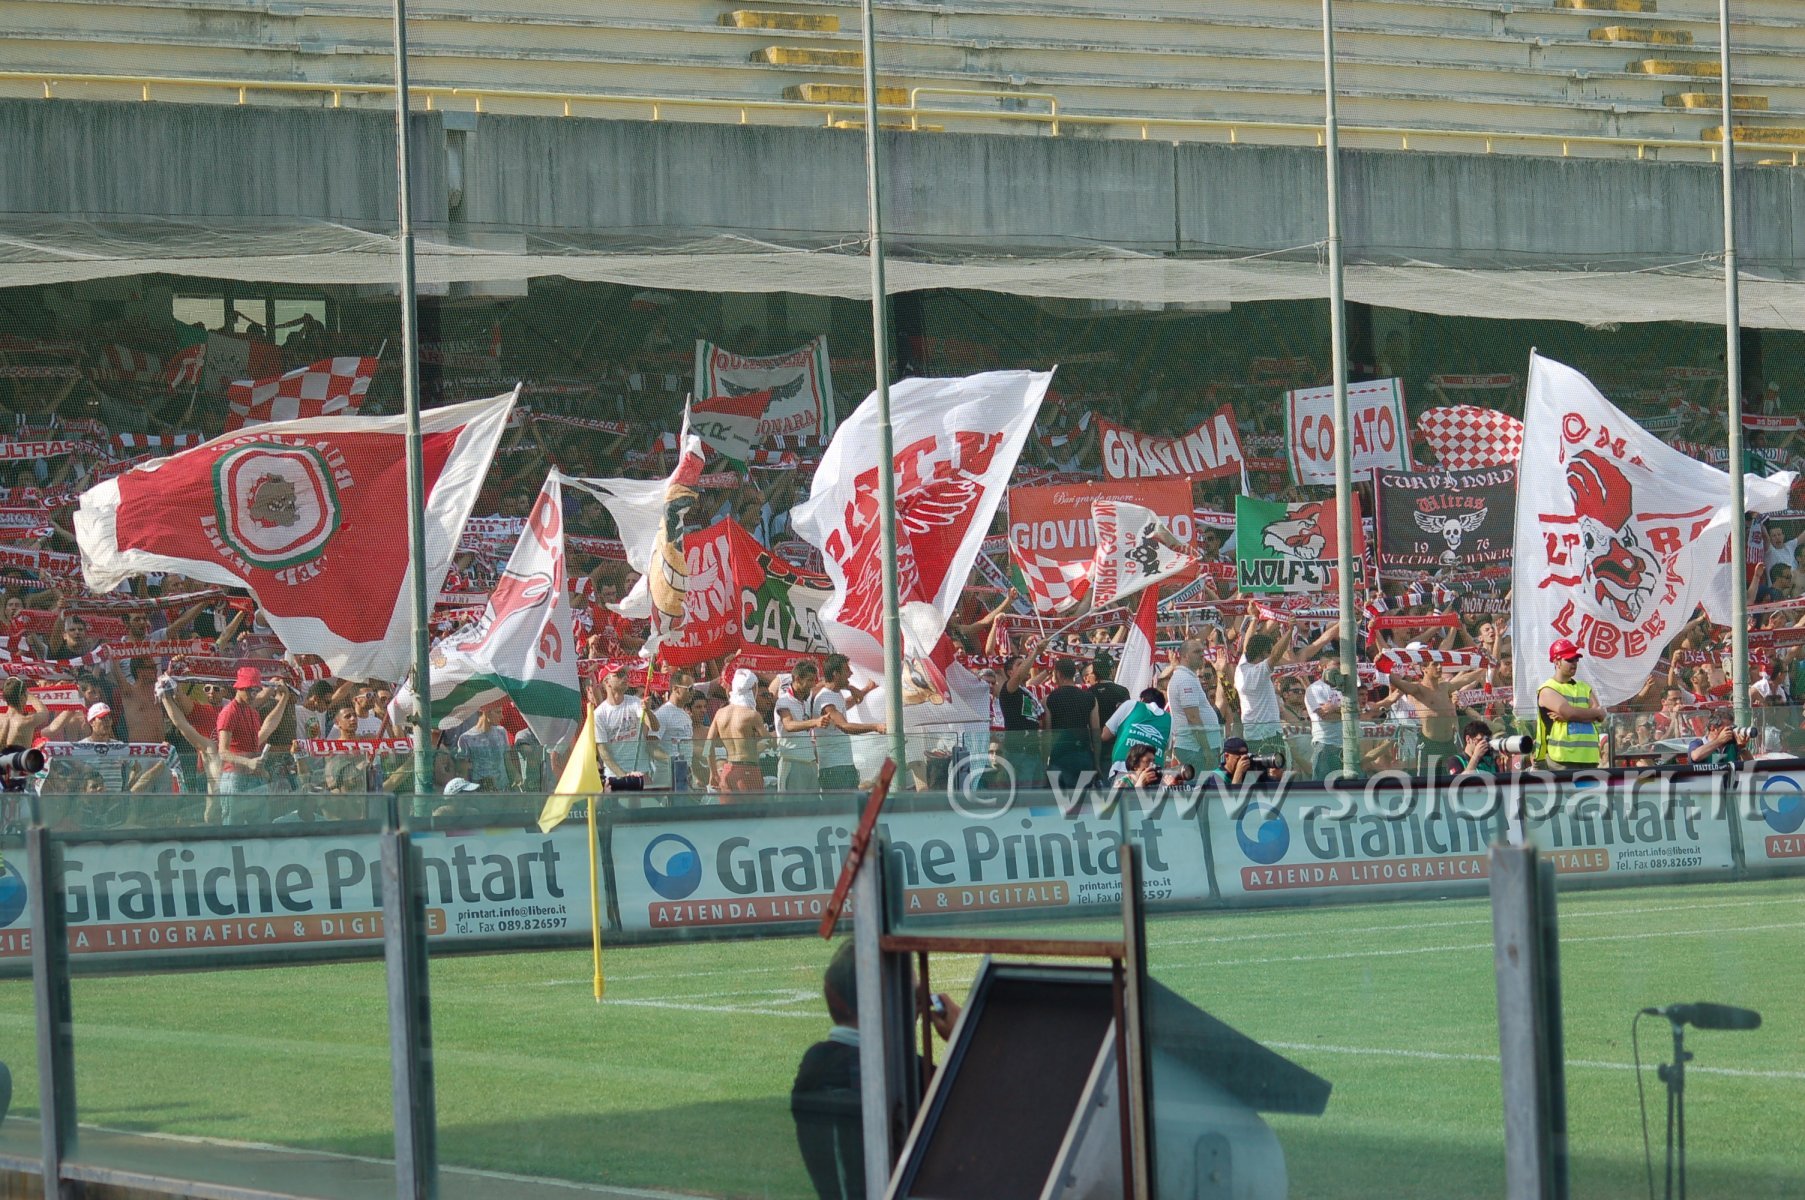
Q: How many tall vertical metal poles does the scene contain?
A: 4